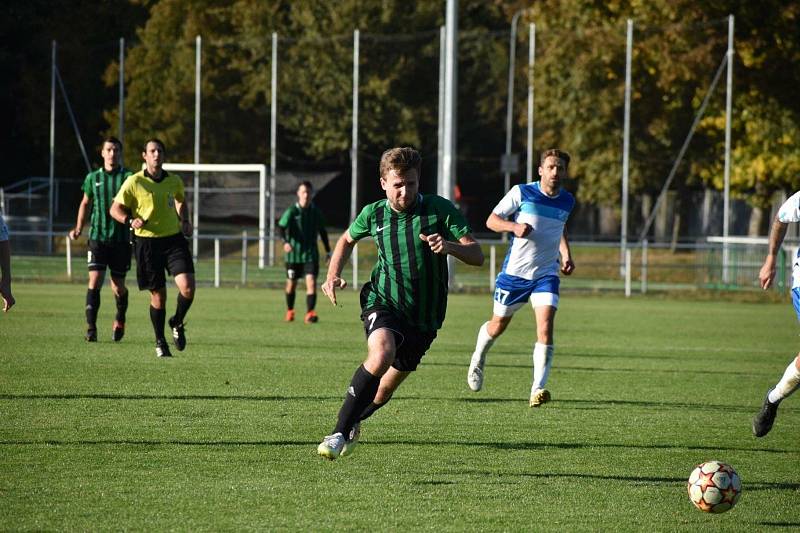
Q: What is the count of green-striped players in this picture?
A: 3